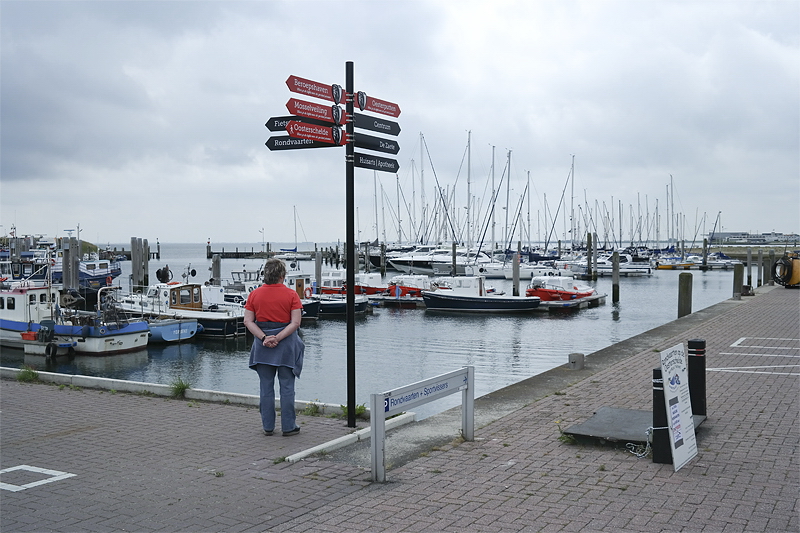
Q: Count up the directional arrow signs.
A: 9